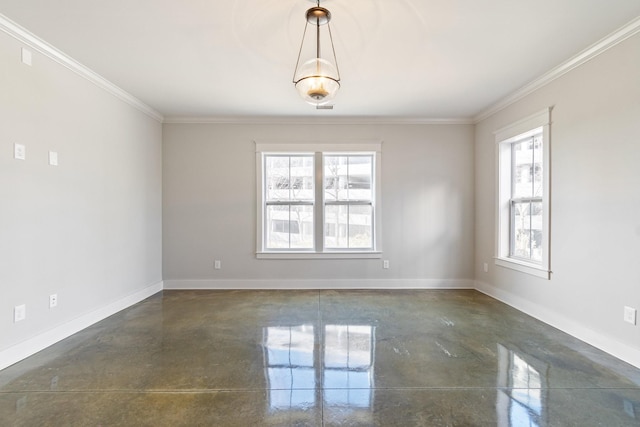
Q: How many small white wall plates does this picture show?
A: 9